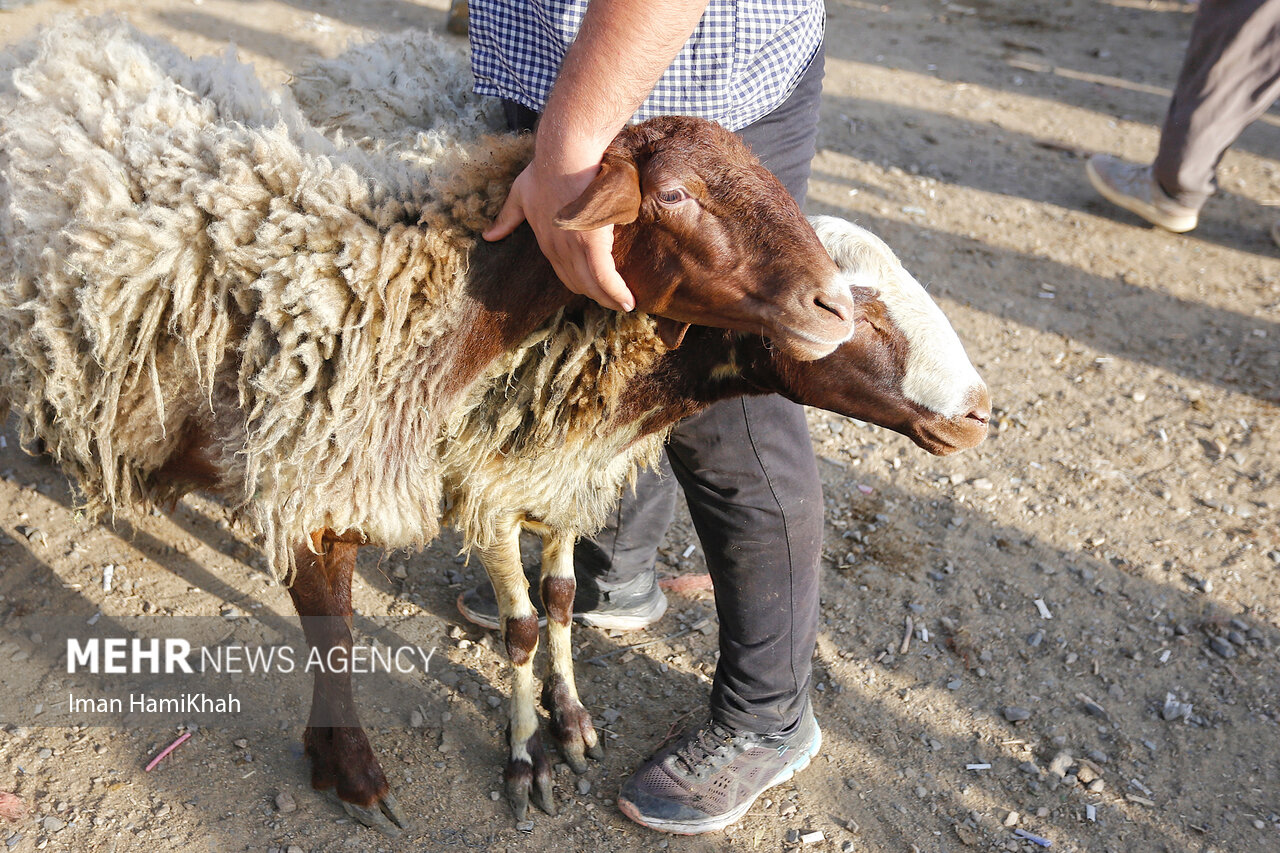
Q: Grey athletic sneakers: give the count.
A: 3